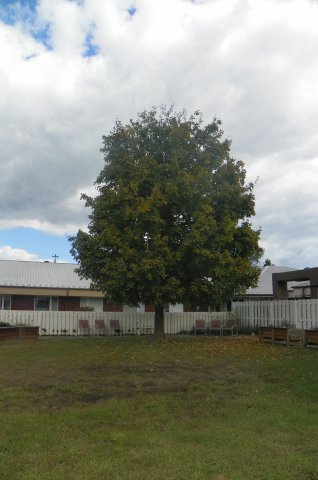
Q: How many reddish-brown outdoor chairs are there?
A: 6